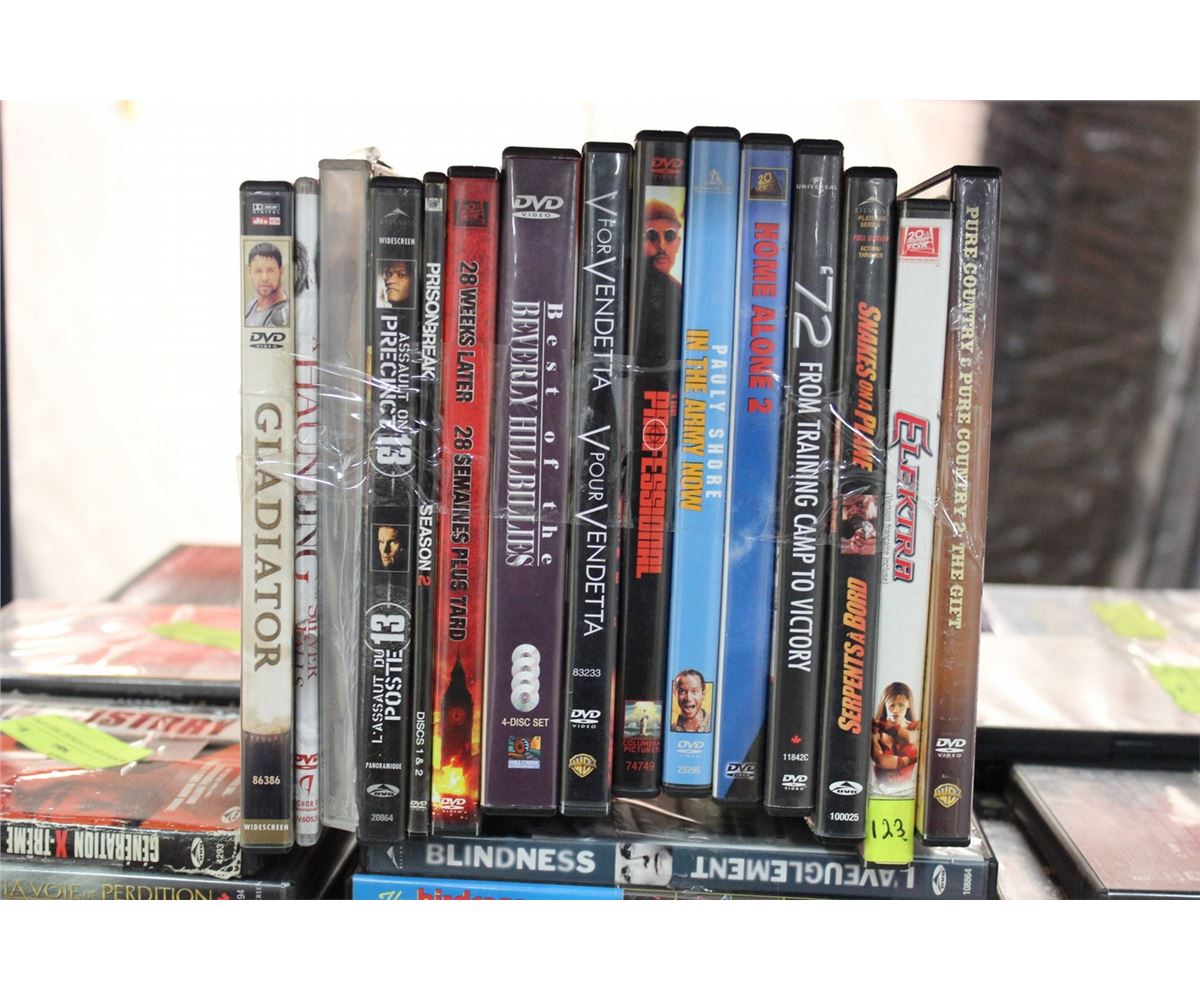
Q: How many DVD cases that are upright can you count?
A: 15